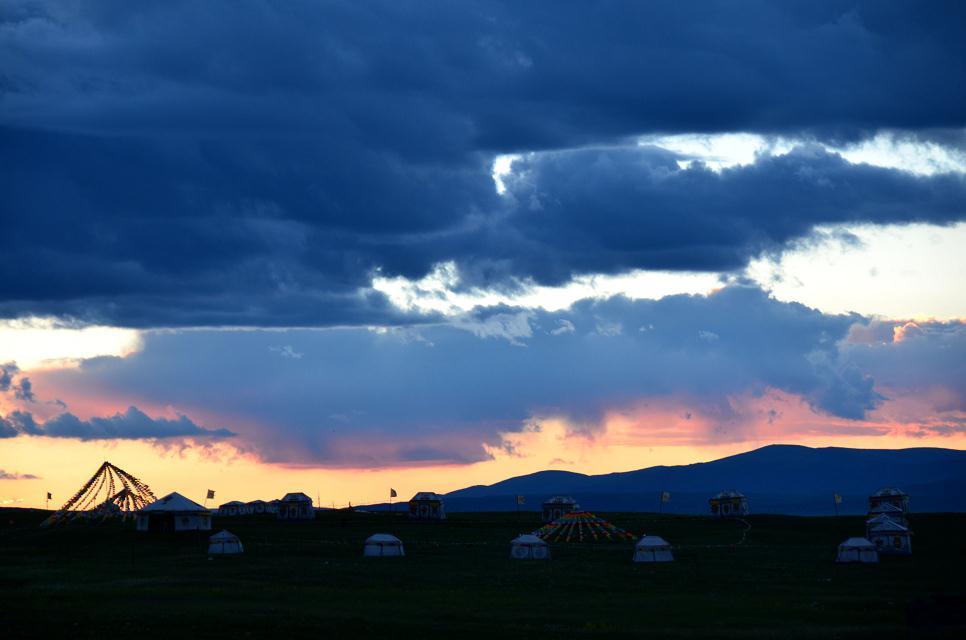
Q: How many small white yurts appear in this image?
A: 5